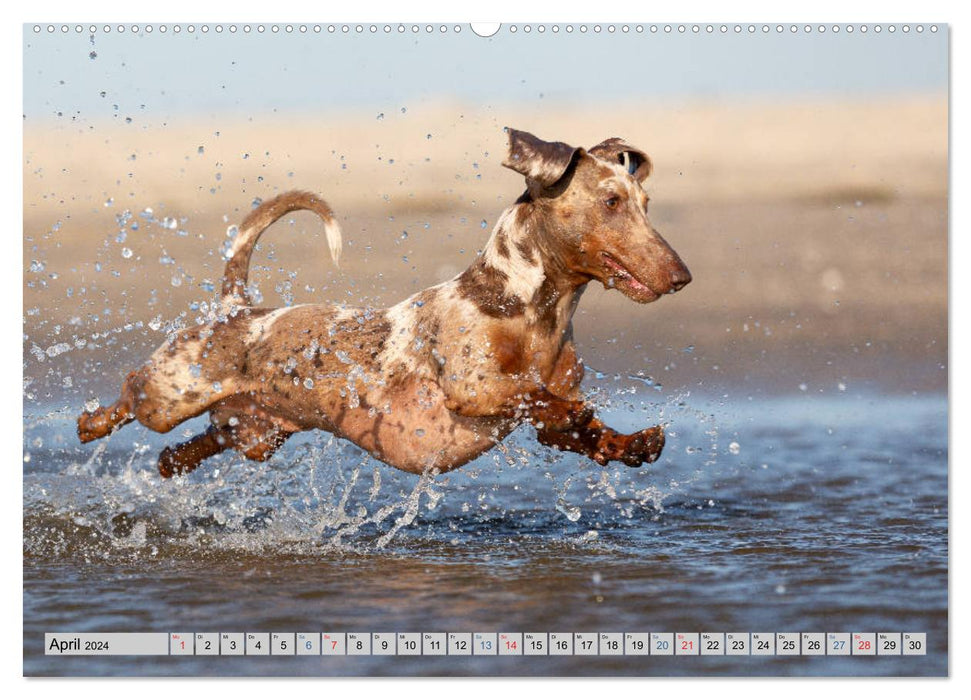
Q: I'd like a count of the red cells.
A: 5